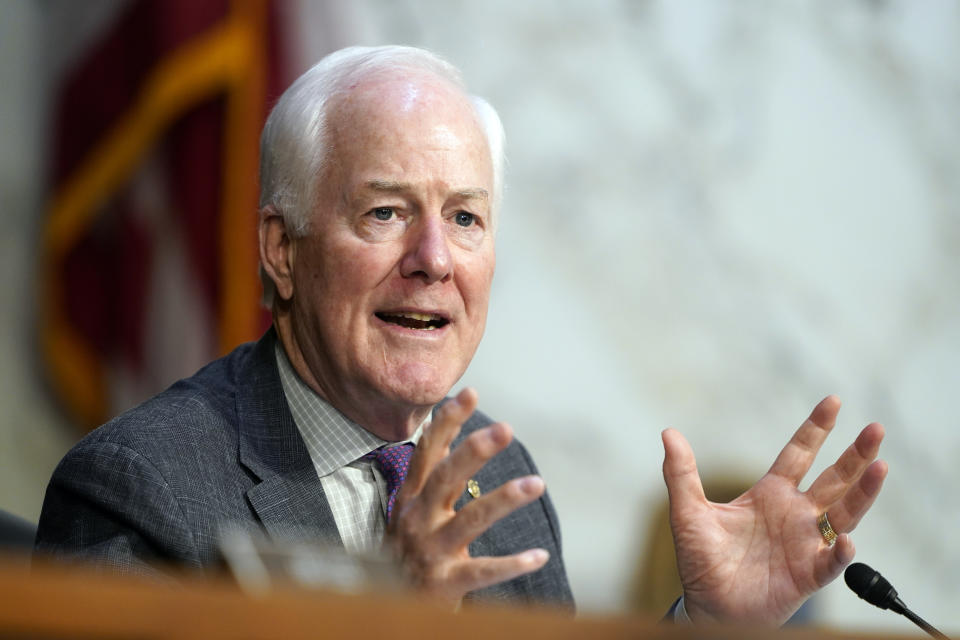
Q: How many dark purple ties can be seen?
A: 1